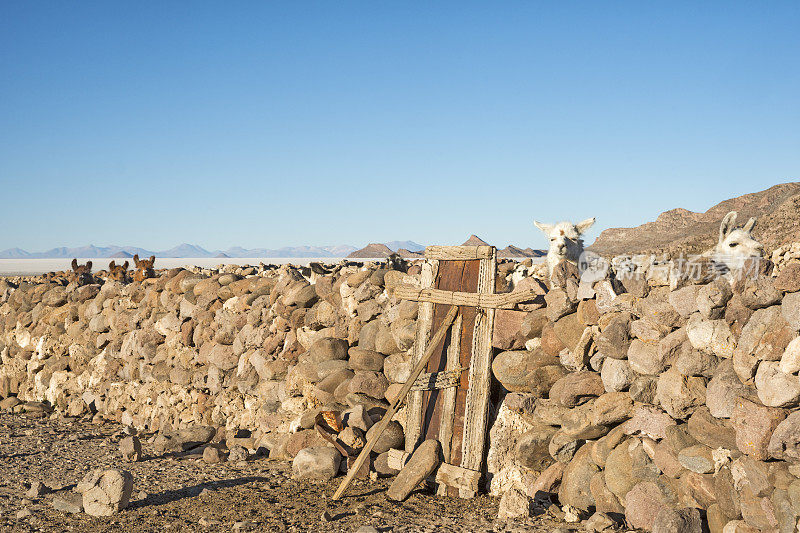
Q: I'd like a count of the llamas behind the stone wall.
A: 5